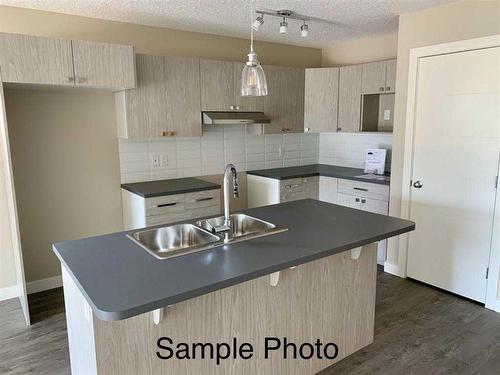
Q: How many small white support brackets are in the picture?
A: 3